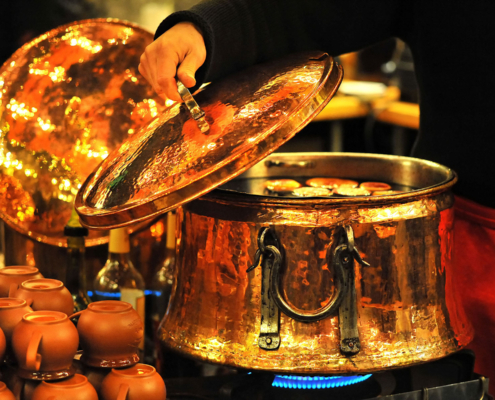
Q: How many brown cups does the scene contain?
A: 9